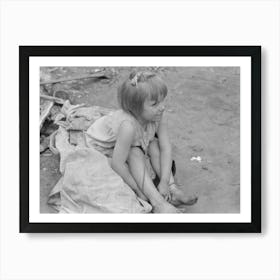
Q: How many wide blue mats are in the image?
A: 0